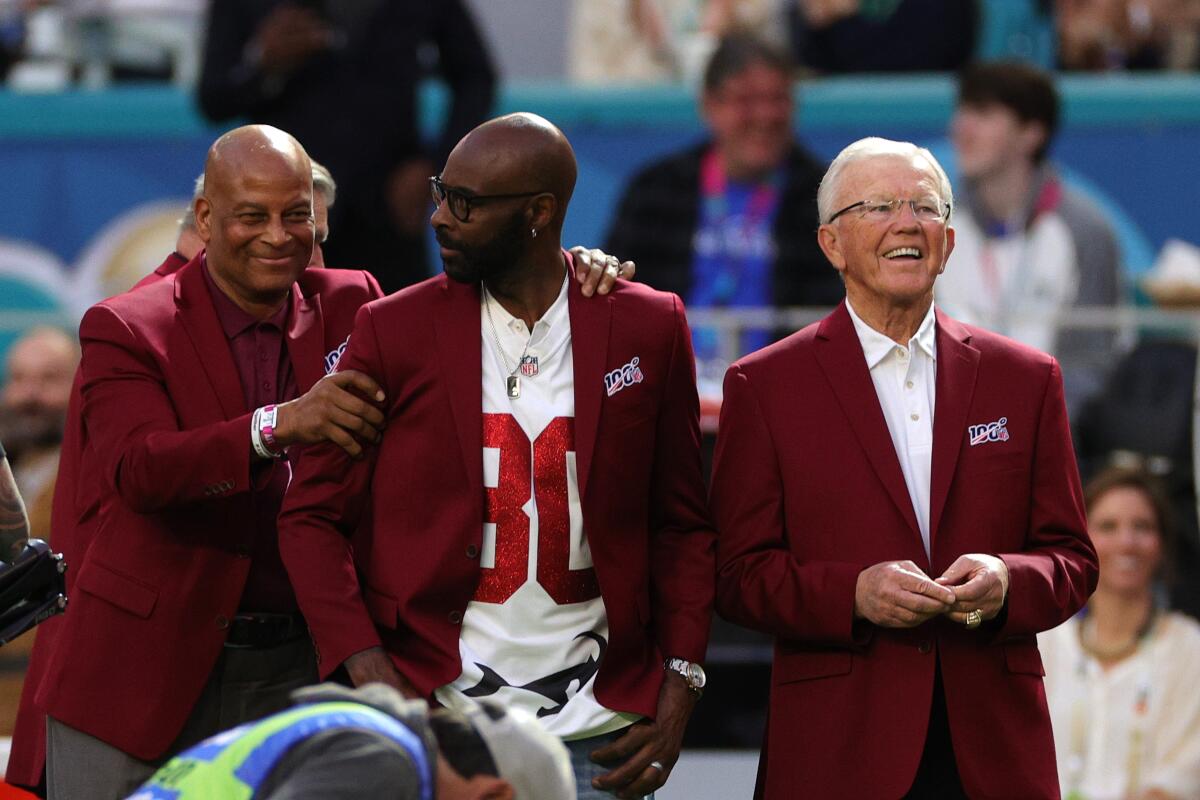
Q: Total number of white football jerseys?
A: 1